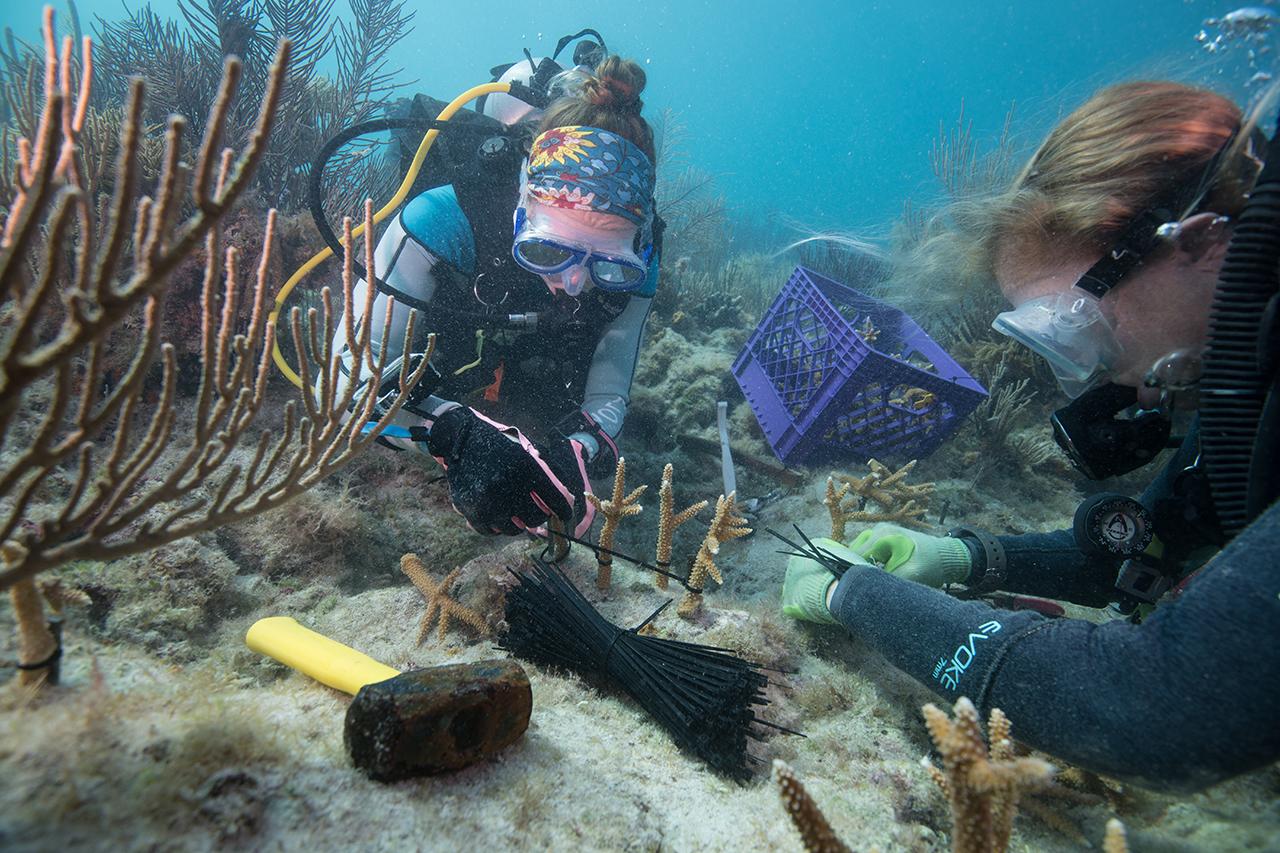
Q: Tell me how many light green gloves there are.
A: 2